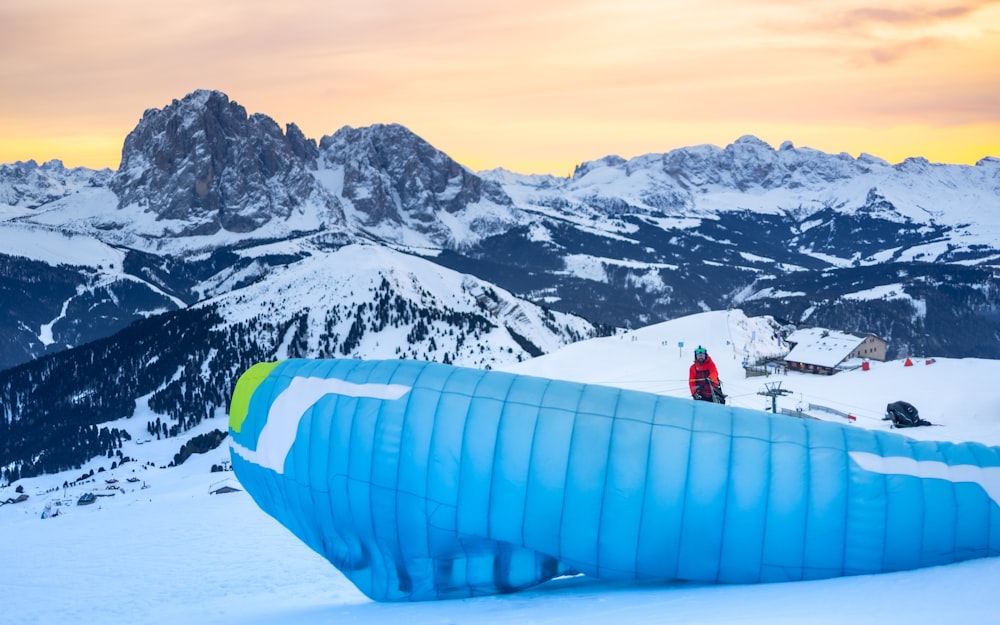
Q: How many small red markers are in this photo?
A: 3